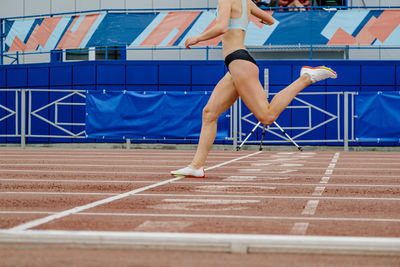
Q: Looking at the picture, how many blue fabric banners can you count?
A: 2